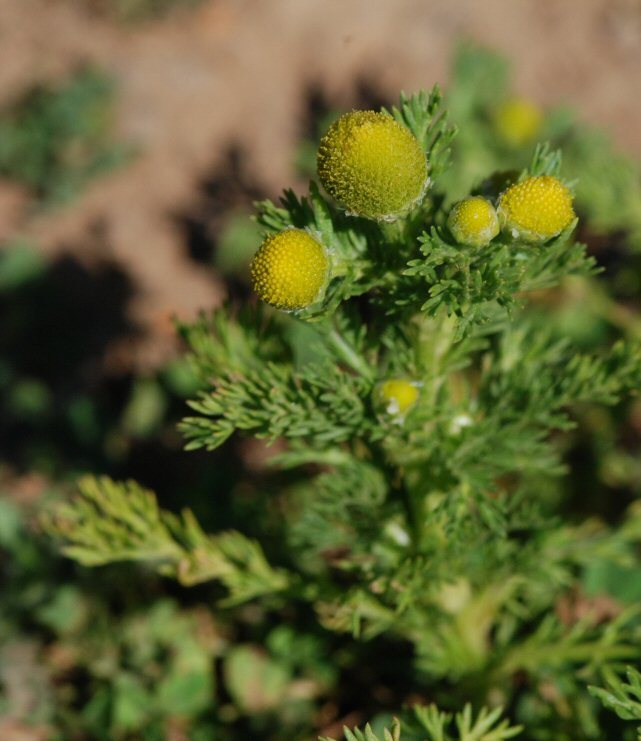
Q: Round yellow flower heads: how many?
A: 6